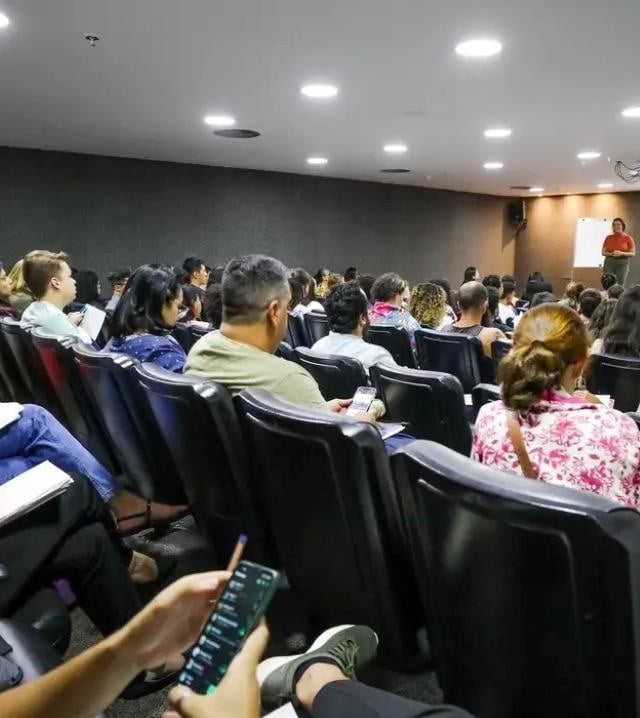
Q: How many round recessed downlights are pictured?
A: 12